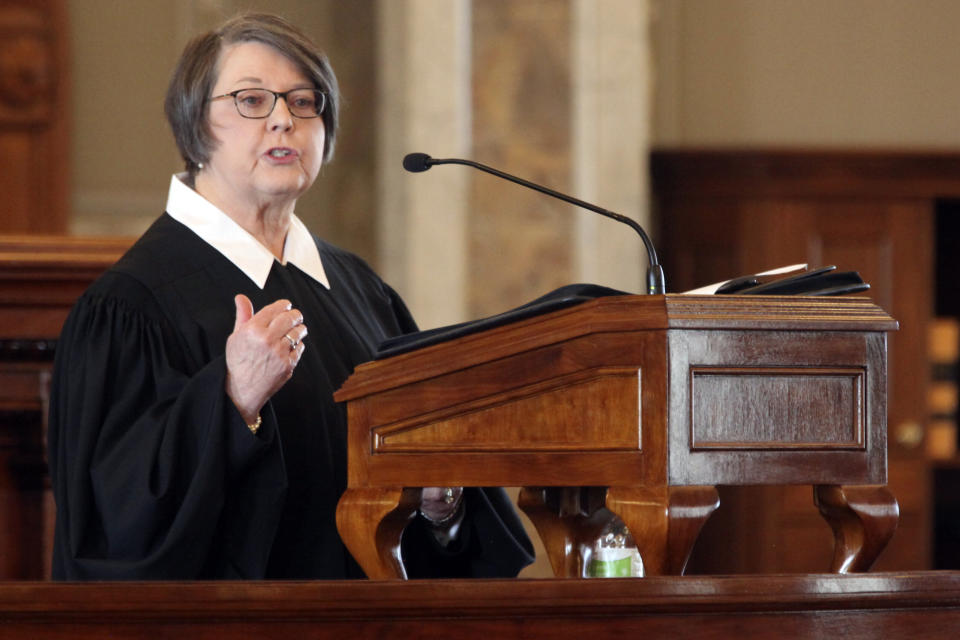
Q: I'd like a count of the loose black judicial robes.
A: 1